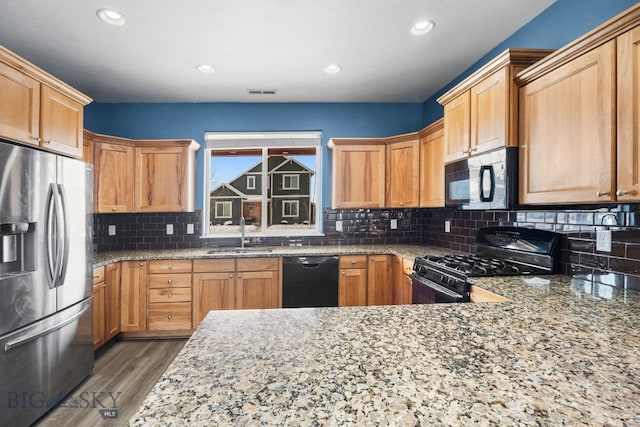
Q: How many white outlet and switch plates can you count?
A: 7